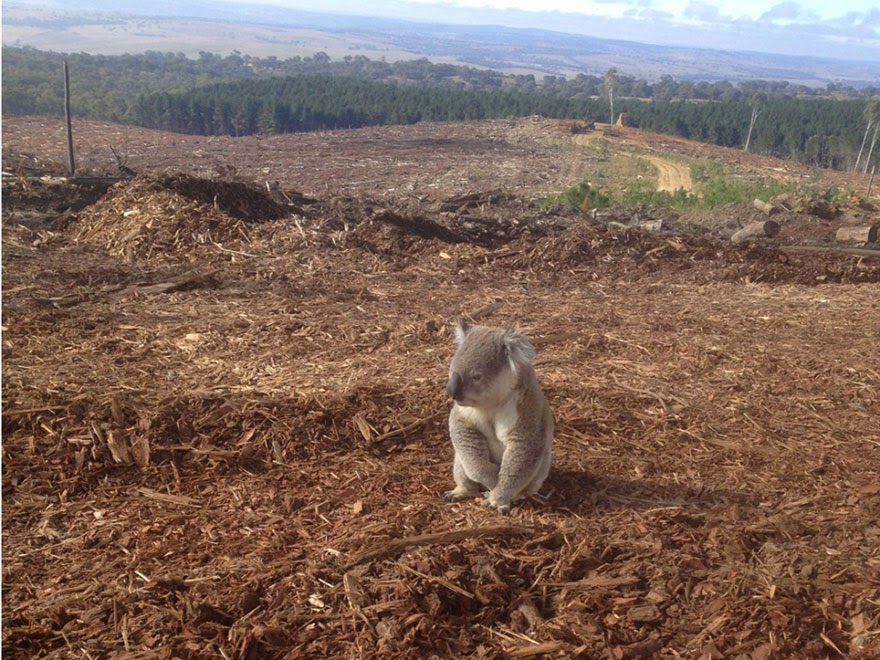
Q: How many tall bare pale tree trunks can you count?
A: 4